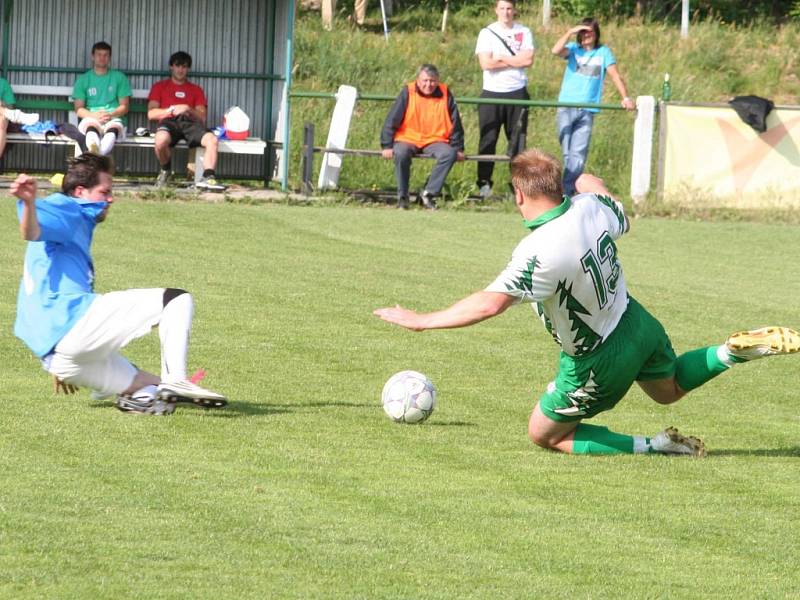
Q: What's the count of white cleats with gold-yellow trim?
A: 2